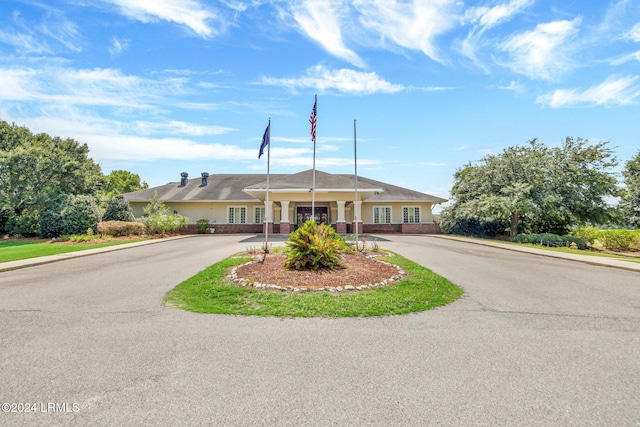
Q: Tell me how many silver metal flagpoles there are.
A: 3